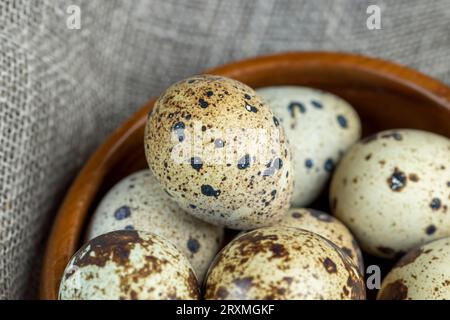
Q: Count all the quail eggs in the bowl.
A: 8